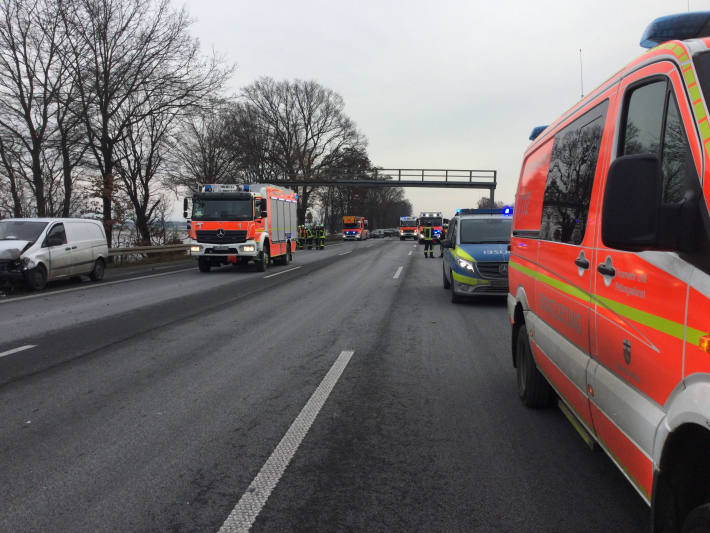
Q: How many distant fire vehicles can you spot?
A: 3